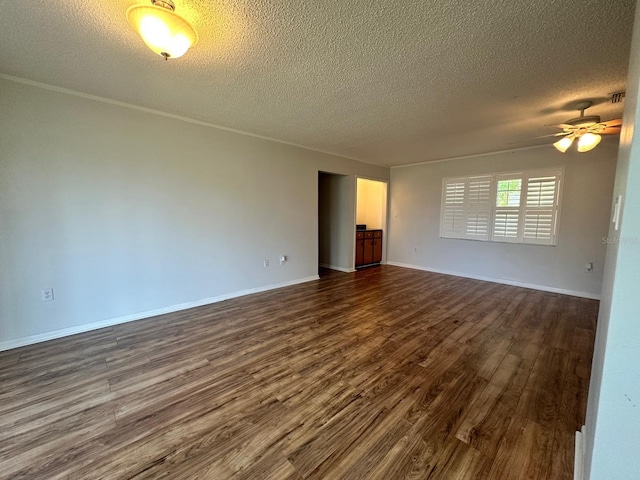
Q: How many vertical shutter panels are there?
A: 4